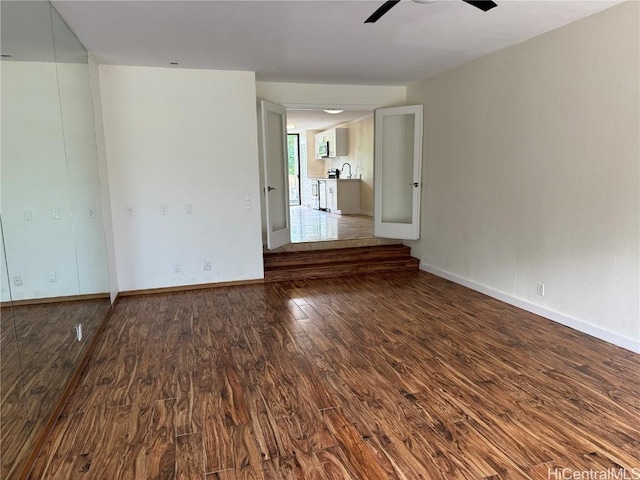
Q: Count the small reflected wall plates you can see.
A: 5